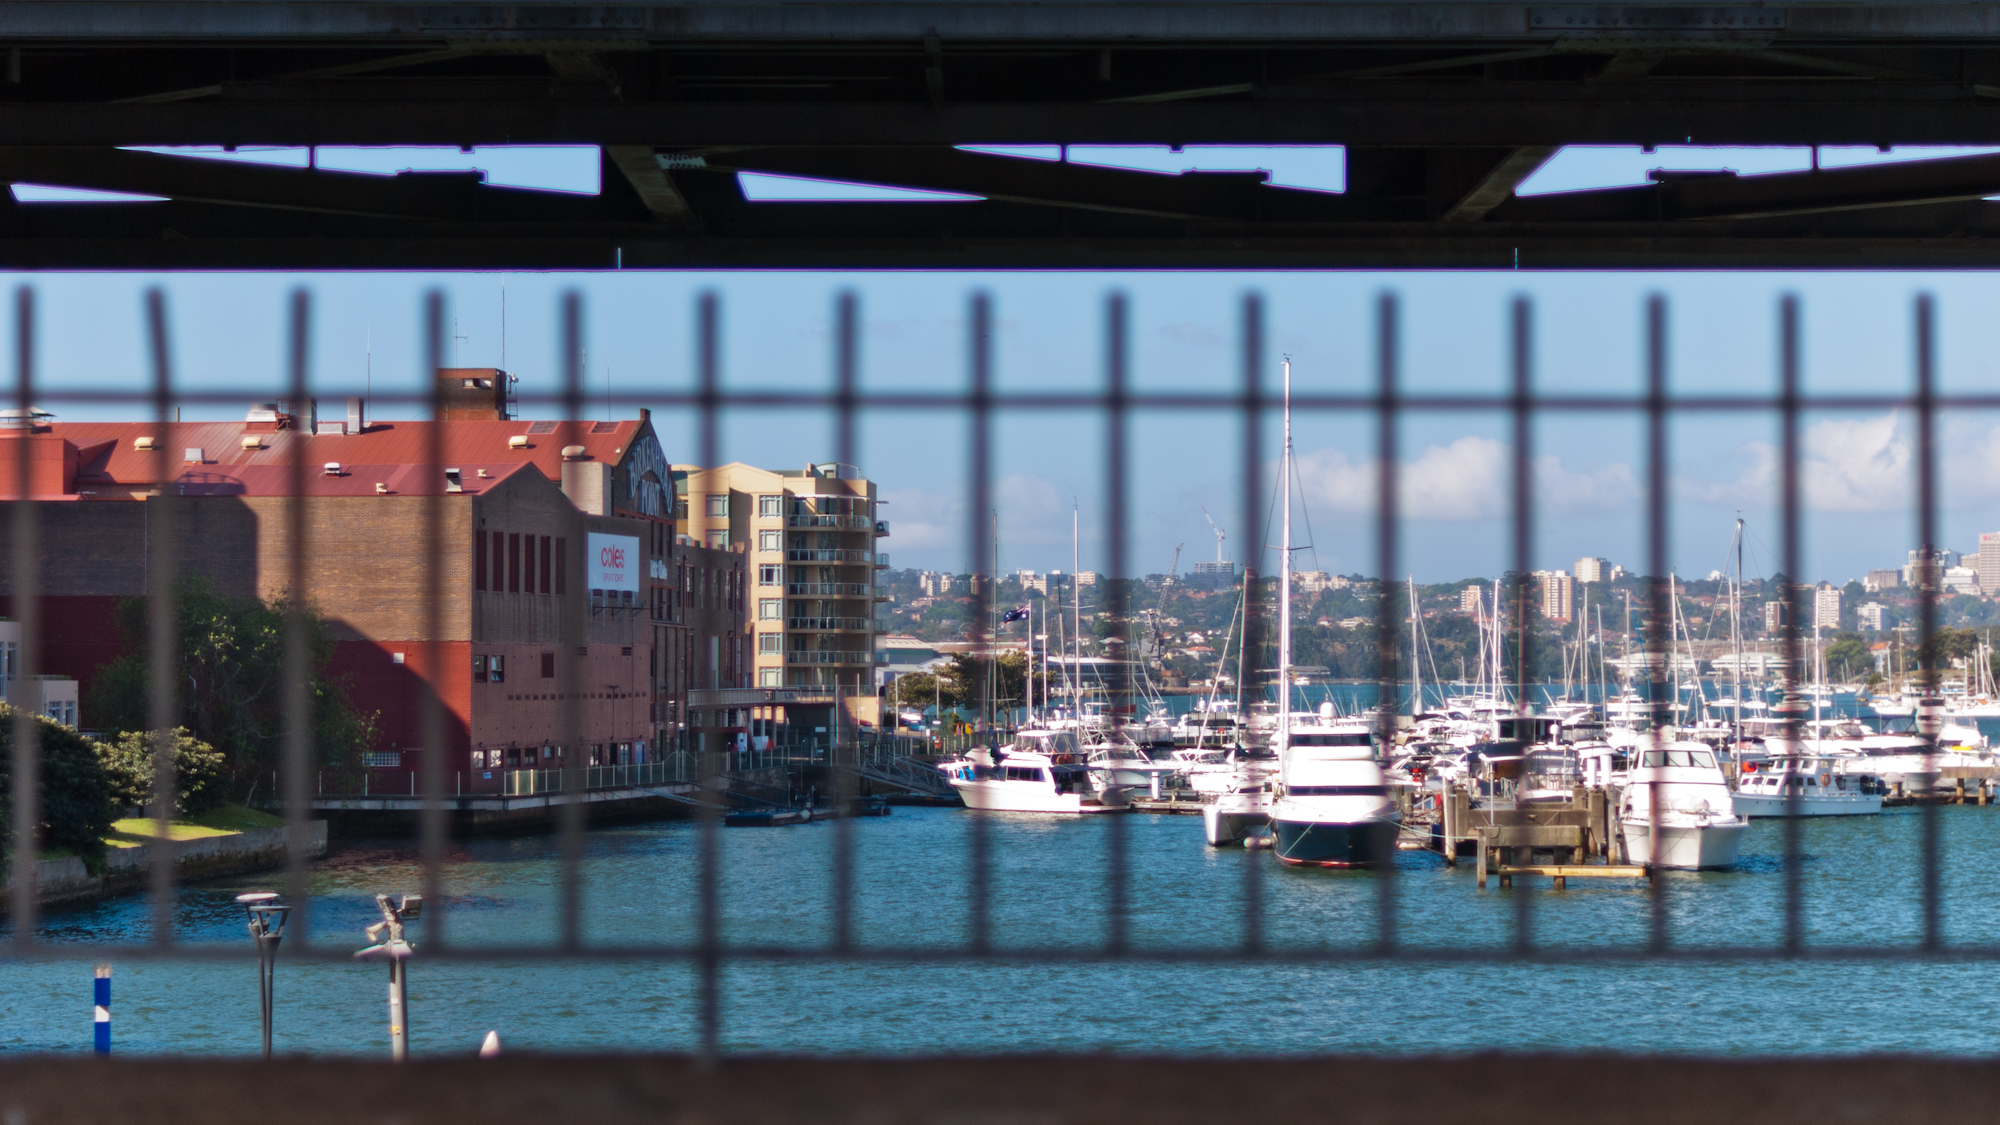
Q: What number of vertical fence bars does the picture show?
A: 15